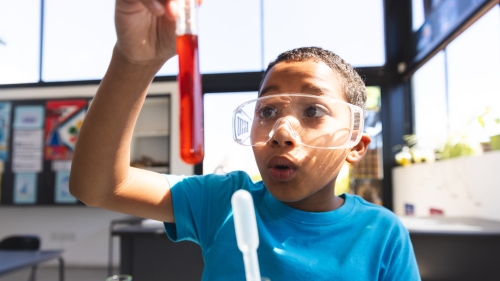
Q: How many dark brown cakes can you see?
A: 0